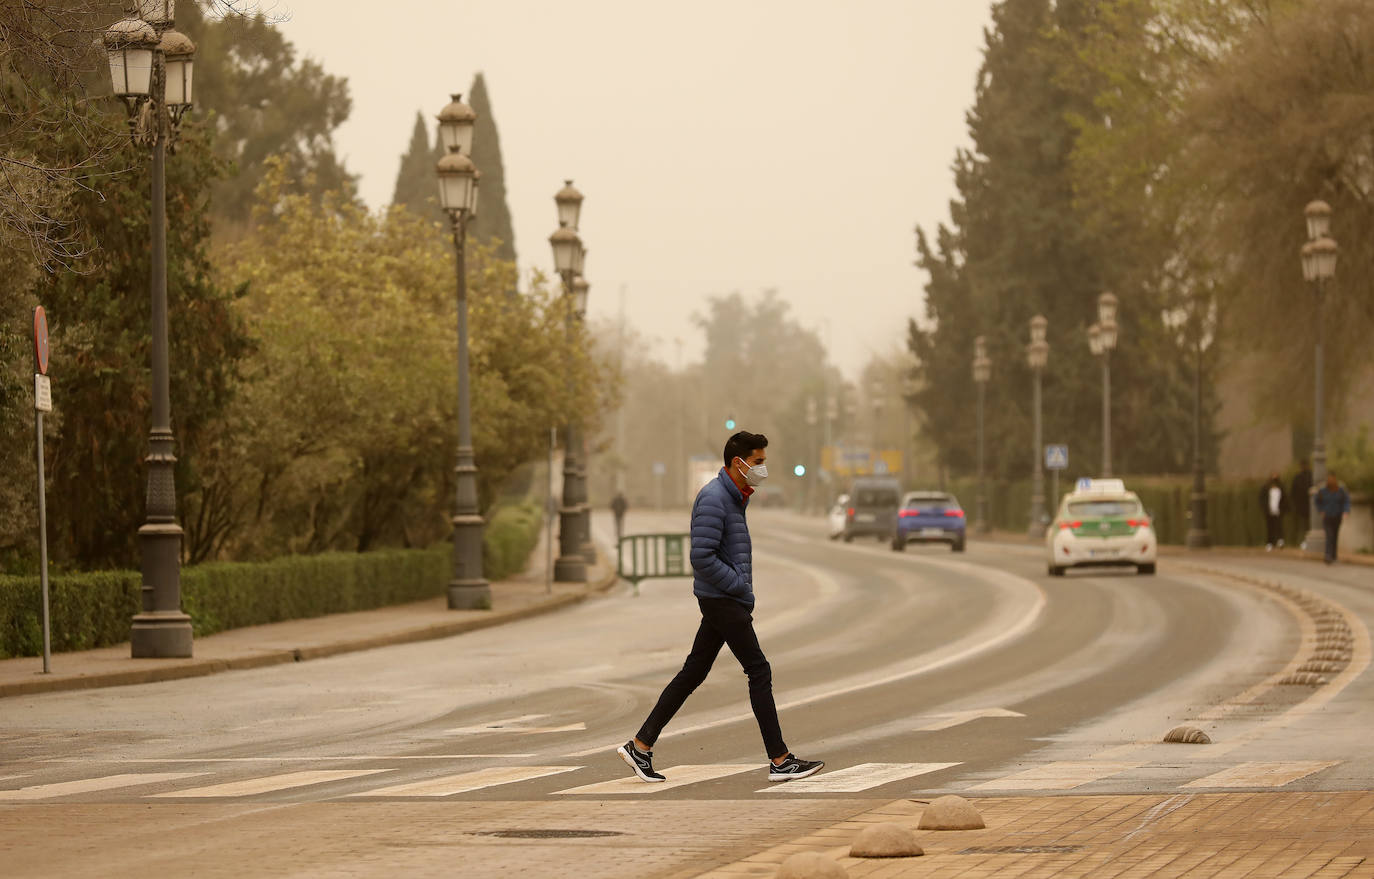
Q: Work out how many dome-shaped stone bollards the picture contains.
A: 3